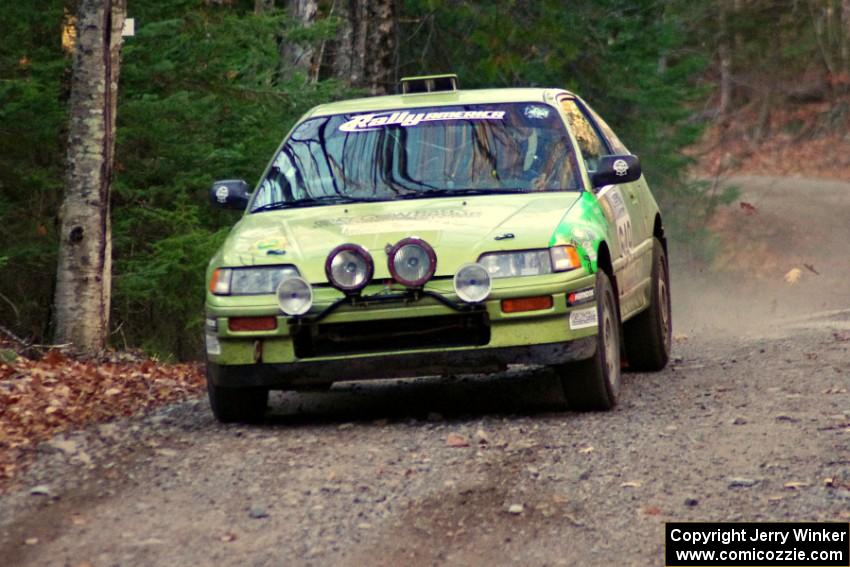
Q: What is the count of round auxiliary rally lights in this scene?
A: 4